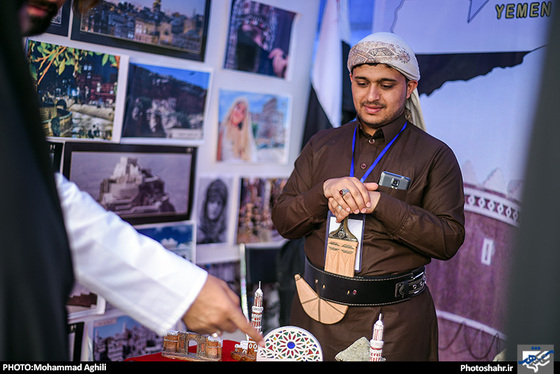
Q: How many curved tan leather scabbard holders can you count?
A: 1